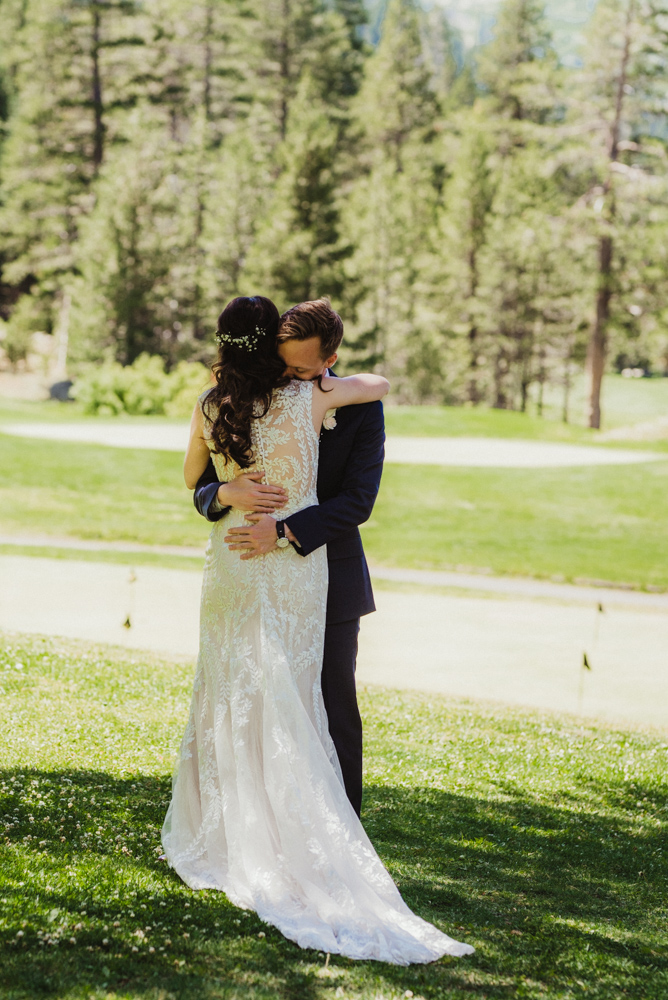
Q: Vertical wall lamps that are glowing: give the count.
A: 0